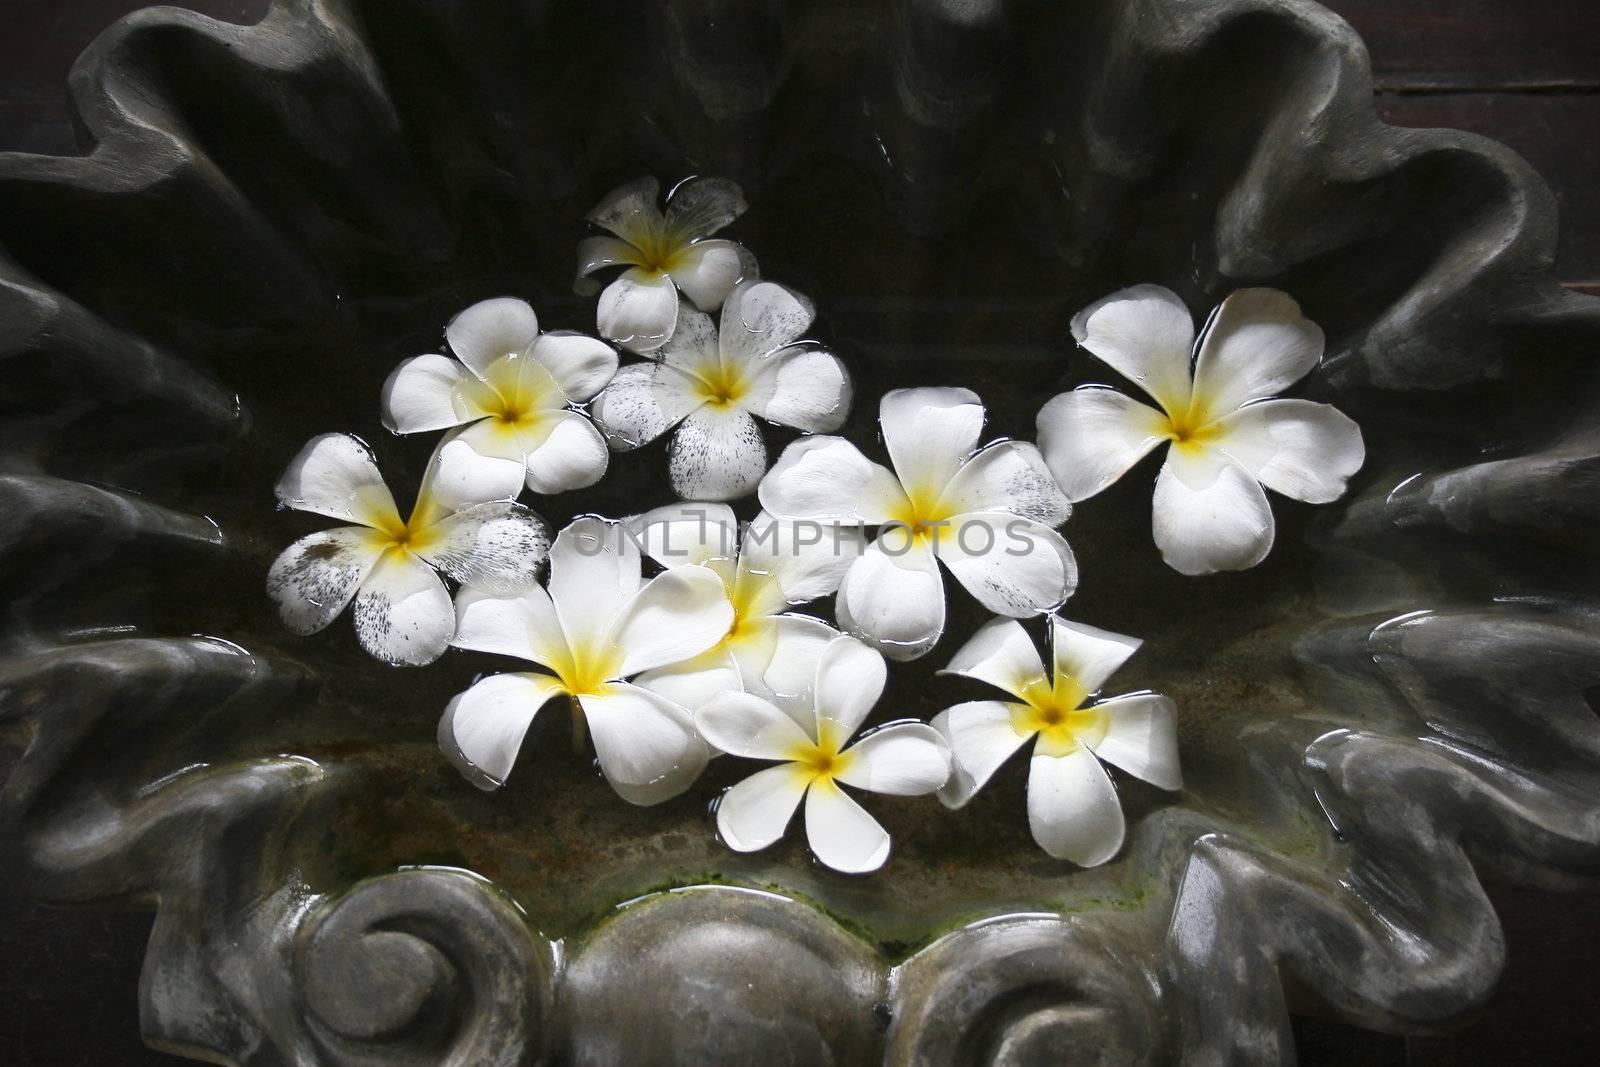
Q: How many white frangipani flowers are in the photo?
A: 10